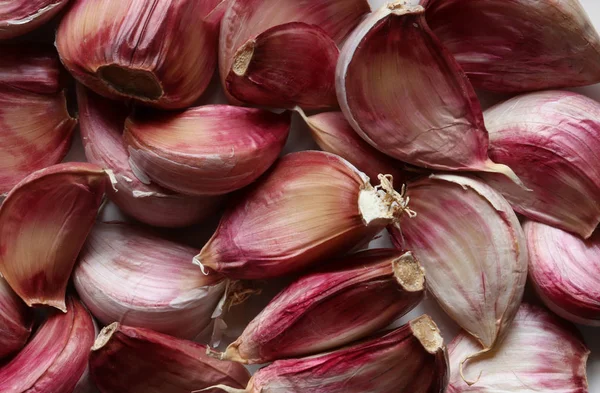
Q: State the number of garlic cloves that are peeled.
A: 0